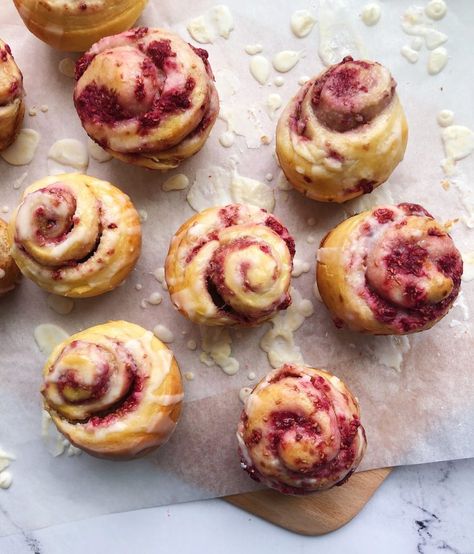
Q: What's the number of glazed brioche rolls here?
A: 10